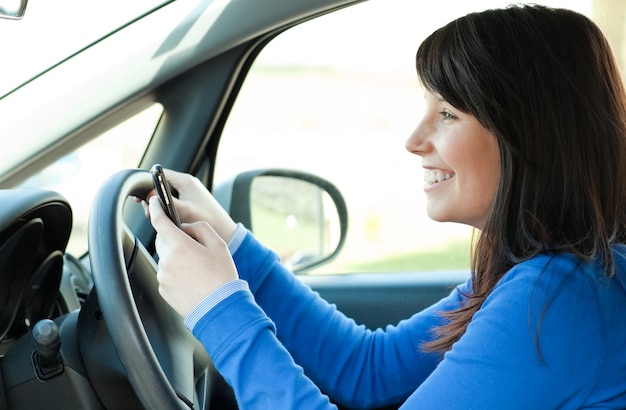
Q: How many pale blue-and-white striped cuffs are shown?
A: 2